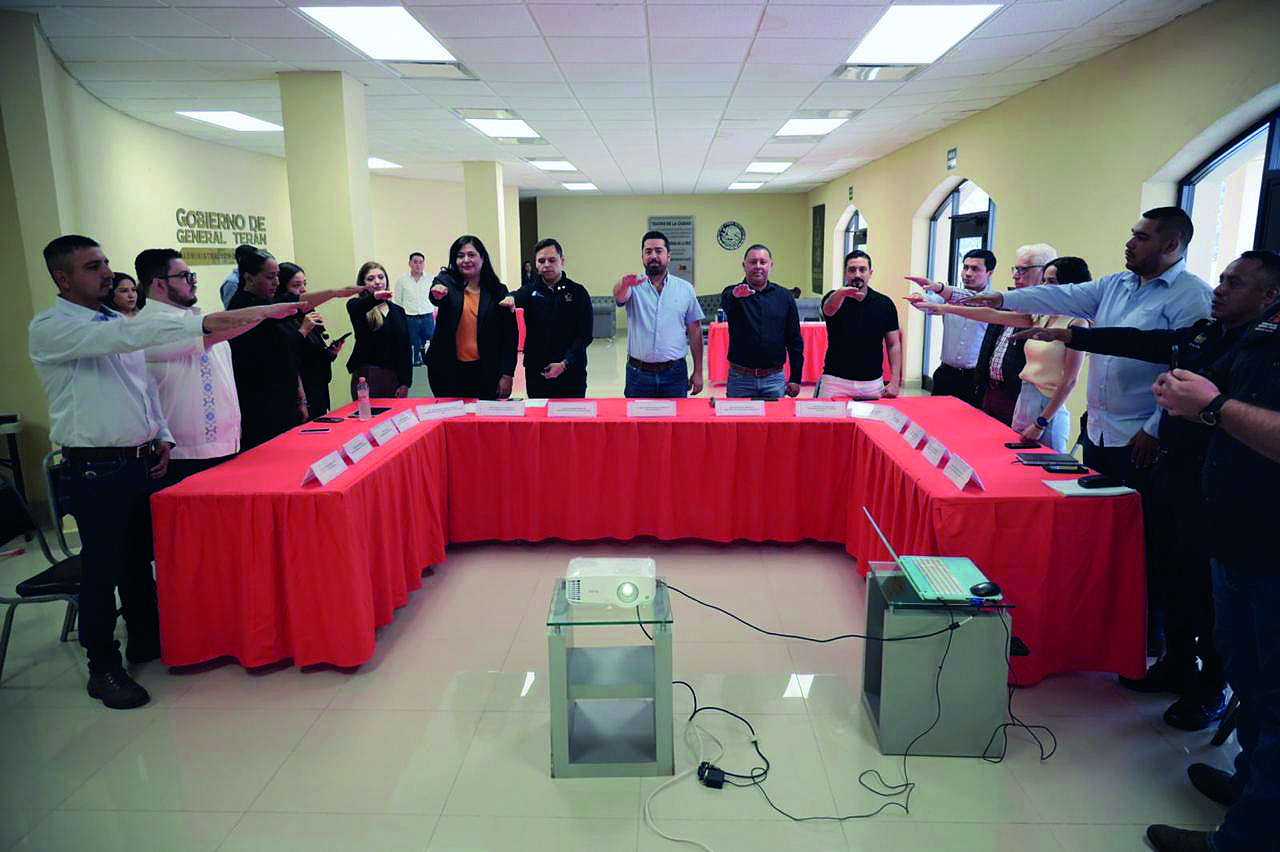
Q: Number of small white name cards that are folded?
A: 15